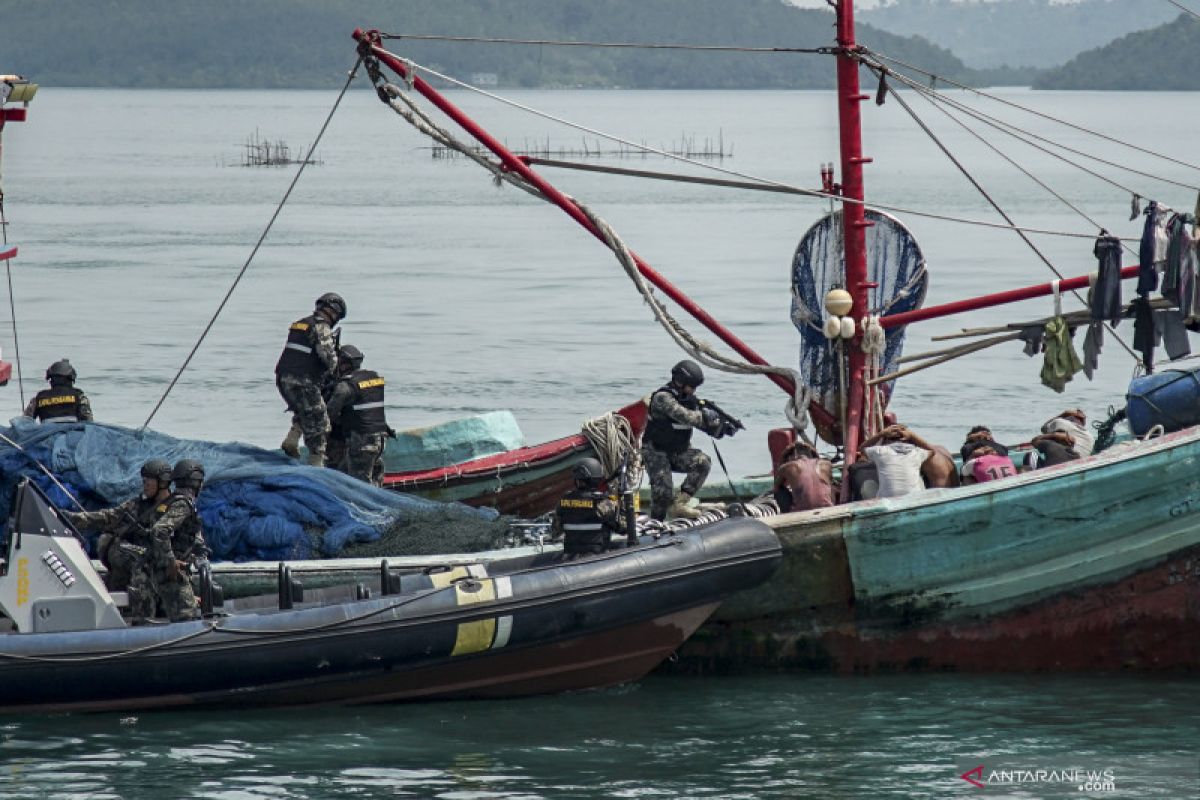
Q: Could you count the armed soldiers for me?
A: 7